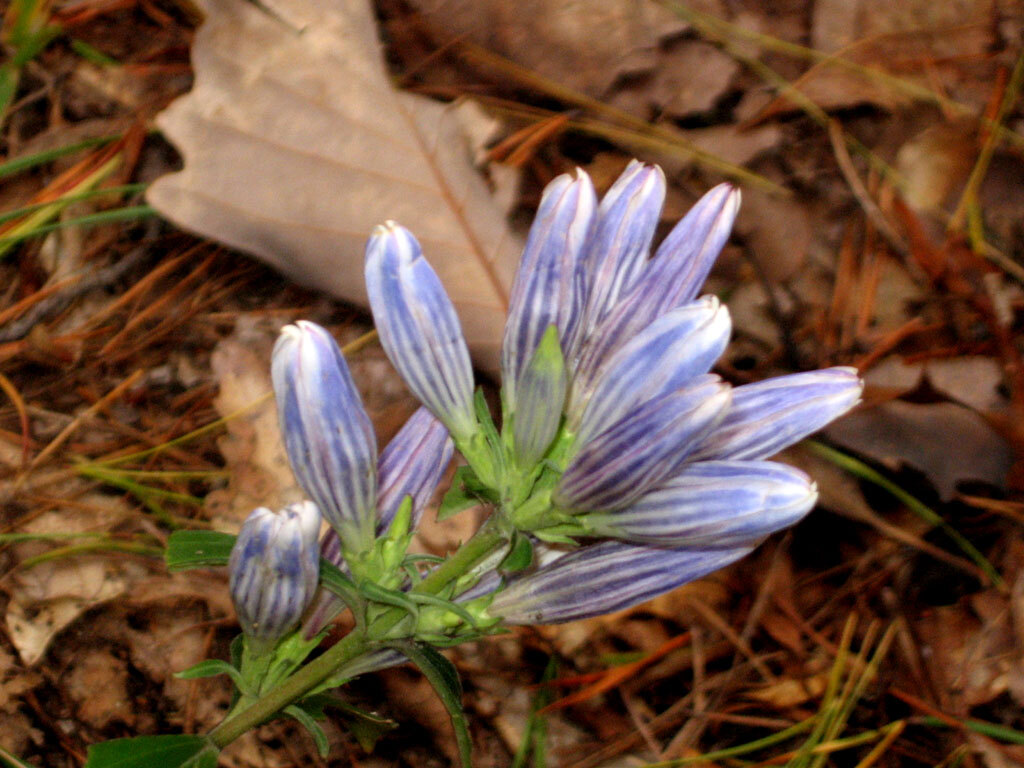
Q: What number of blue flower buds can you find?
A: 12